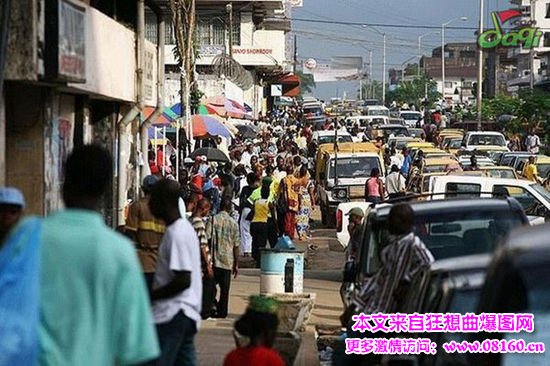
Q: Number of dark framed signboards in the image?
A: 1